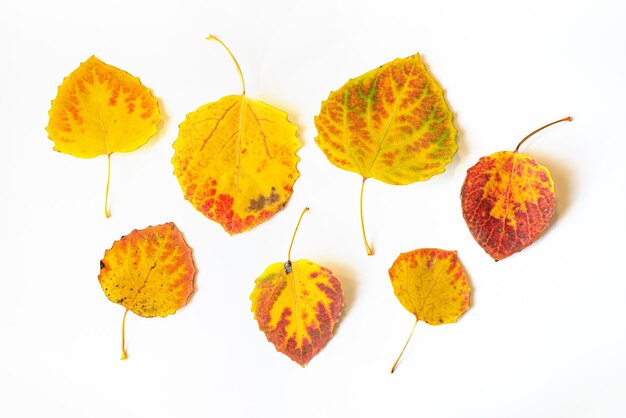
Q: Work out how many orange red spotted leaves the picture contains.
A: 7